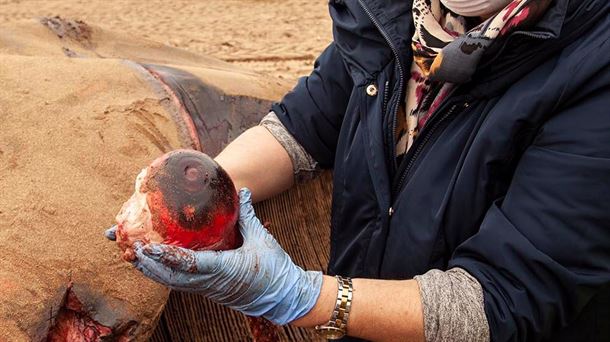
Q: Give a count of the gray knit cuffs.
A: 2